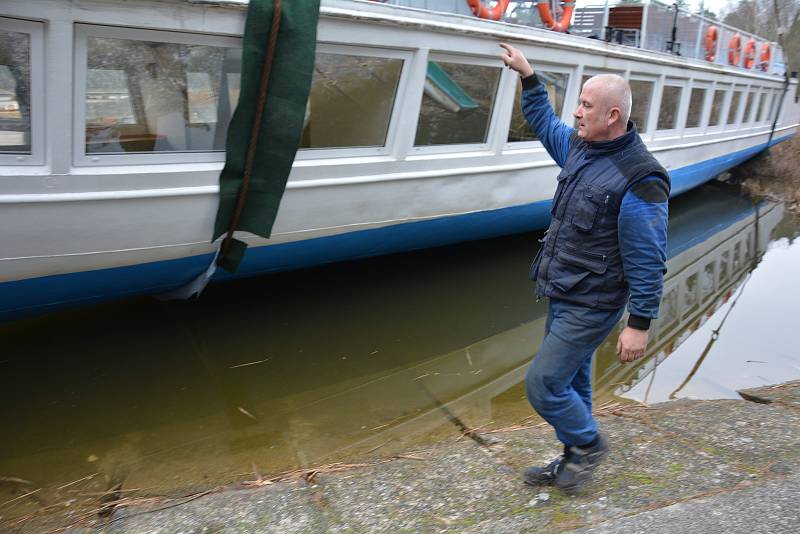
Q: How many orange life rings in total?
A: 6